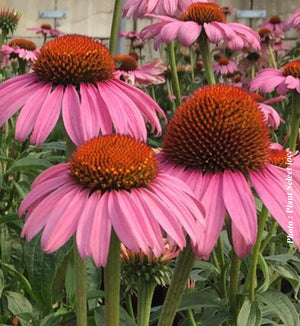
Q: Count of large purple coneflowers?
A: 3